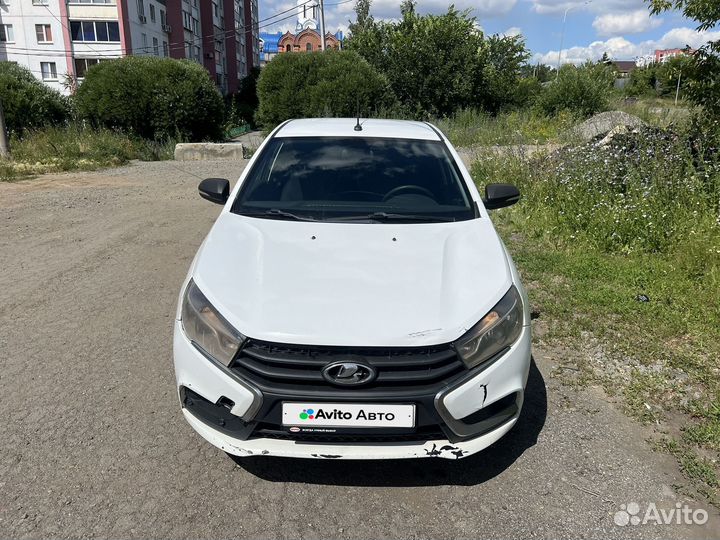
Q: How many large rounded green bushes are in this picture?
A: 3